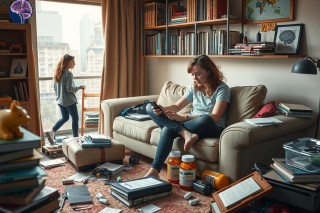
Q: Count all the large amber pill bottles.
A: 3